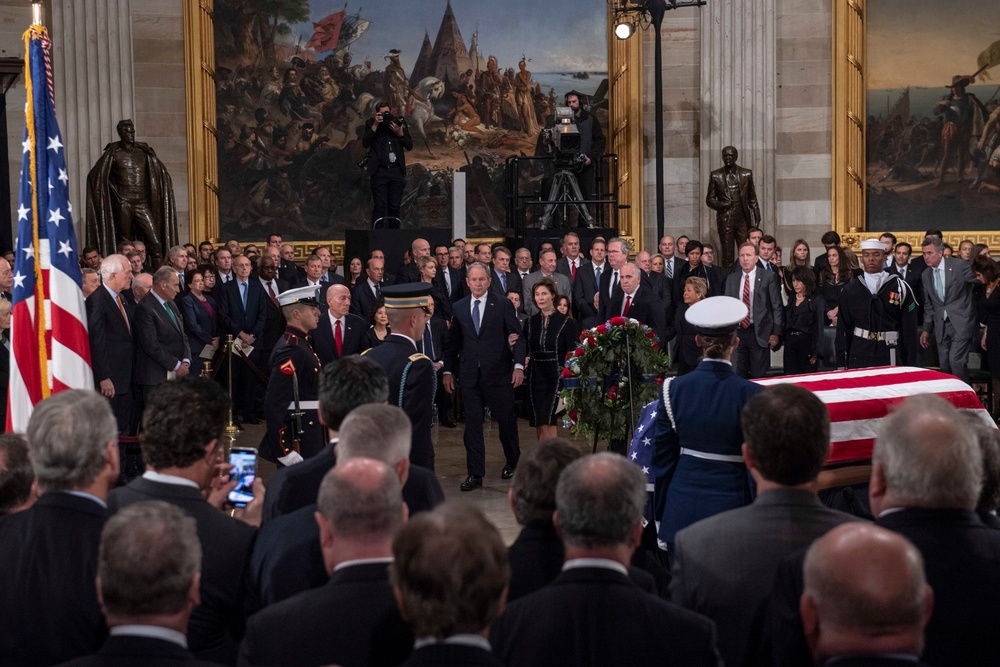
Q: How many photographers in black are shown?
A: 2